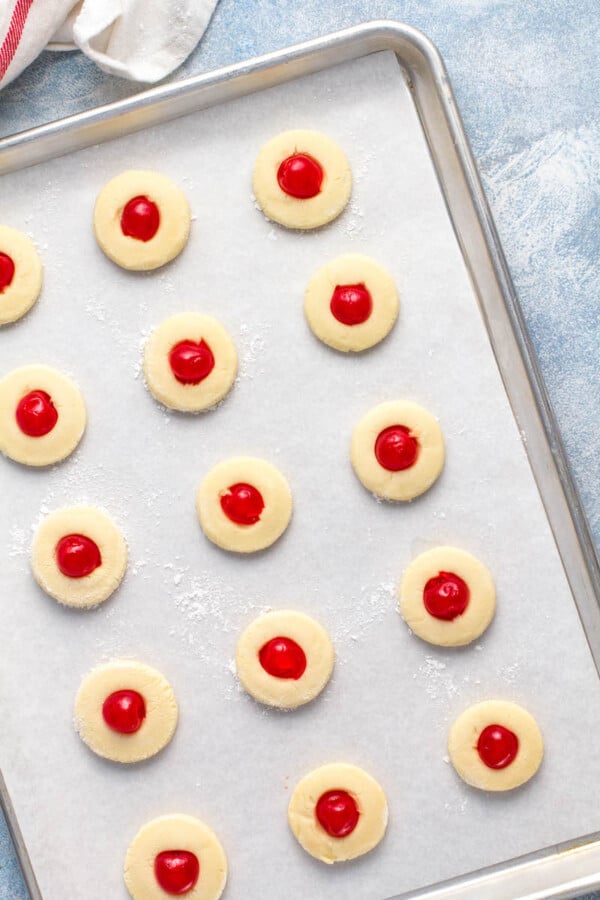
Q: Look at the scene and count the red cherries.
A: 15